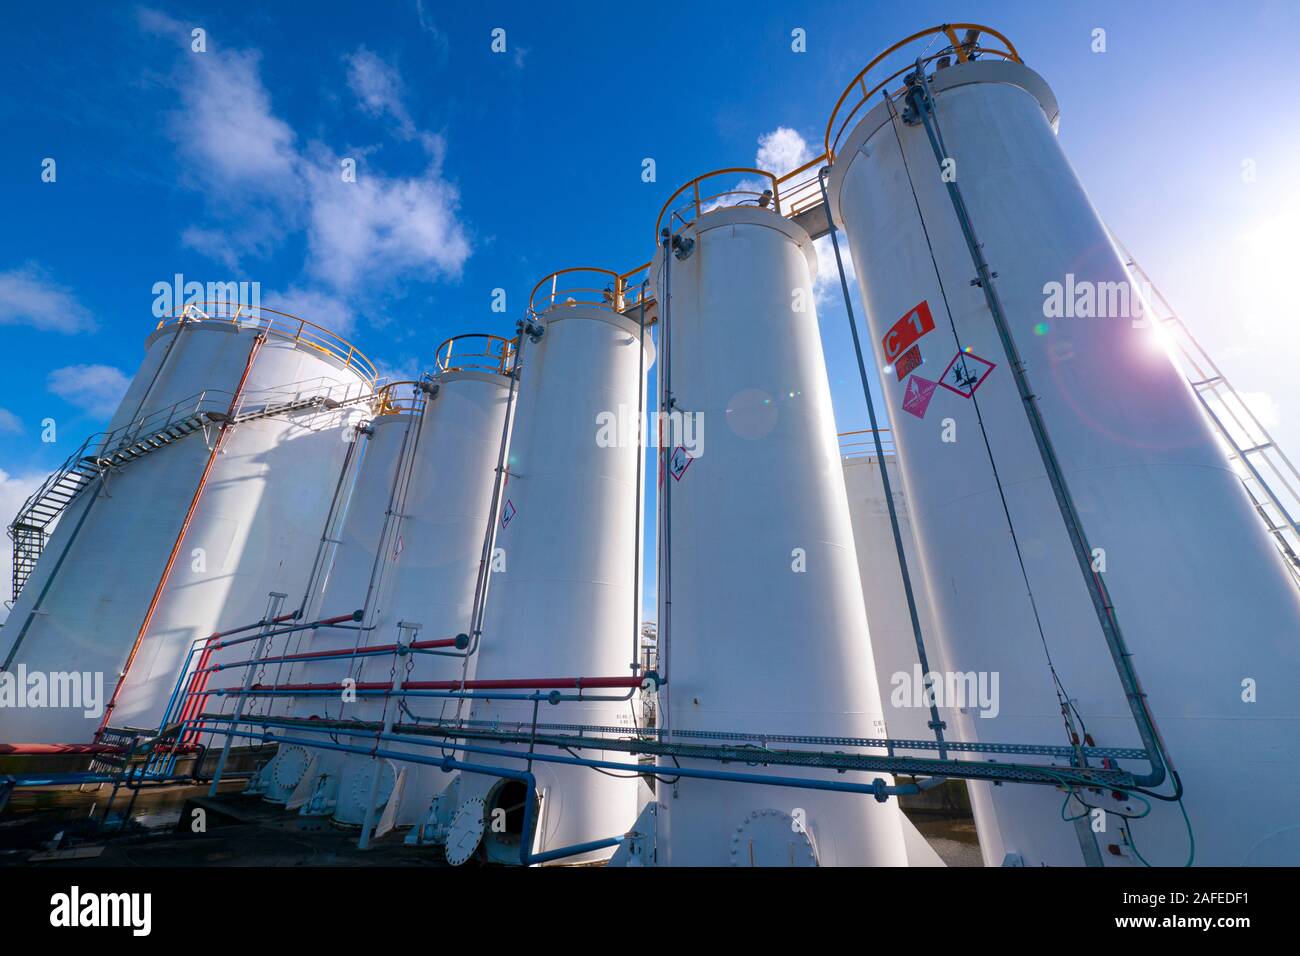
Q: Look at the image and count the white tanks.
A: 7